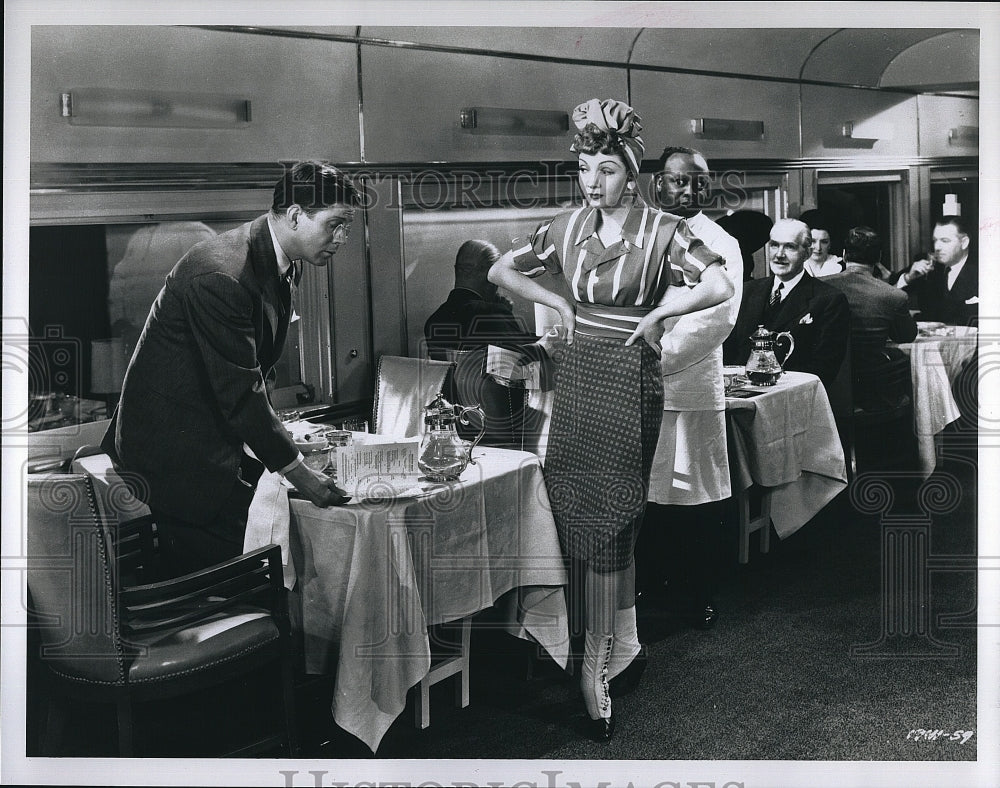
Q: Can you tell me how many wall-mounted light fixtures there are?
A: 5